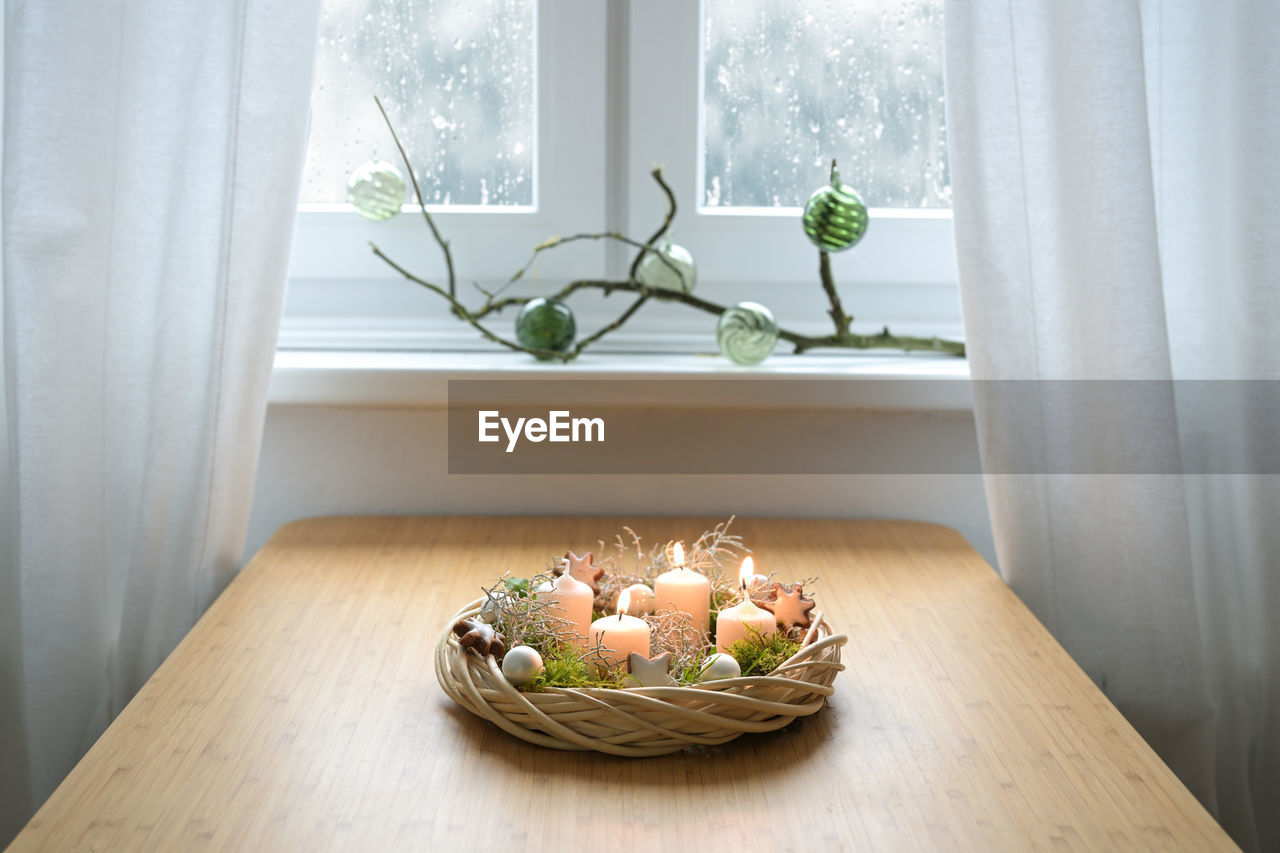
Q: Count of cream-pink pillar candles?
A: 4